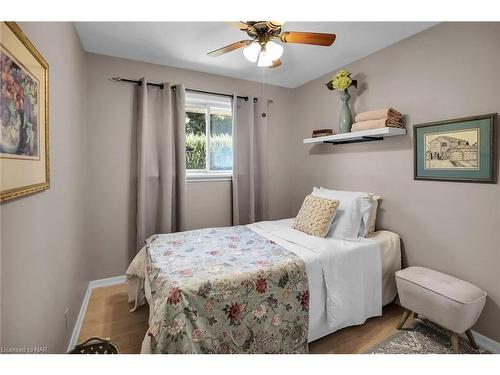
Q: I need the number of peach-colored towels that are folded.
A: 2